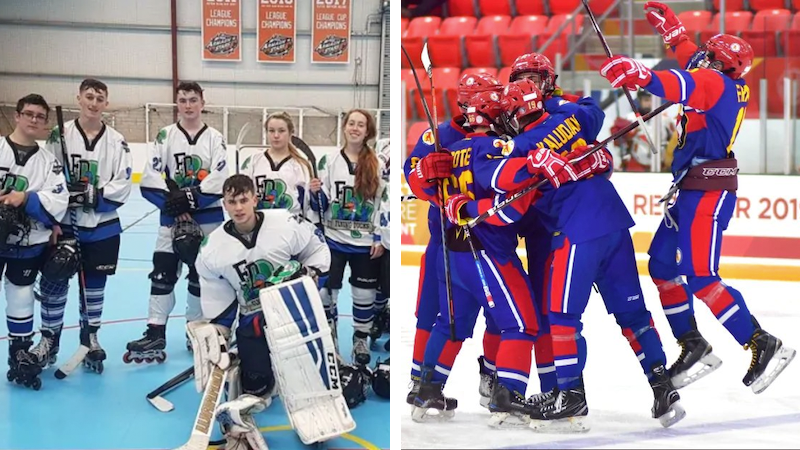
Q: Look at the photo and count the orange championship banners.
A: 3